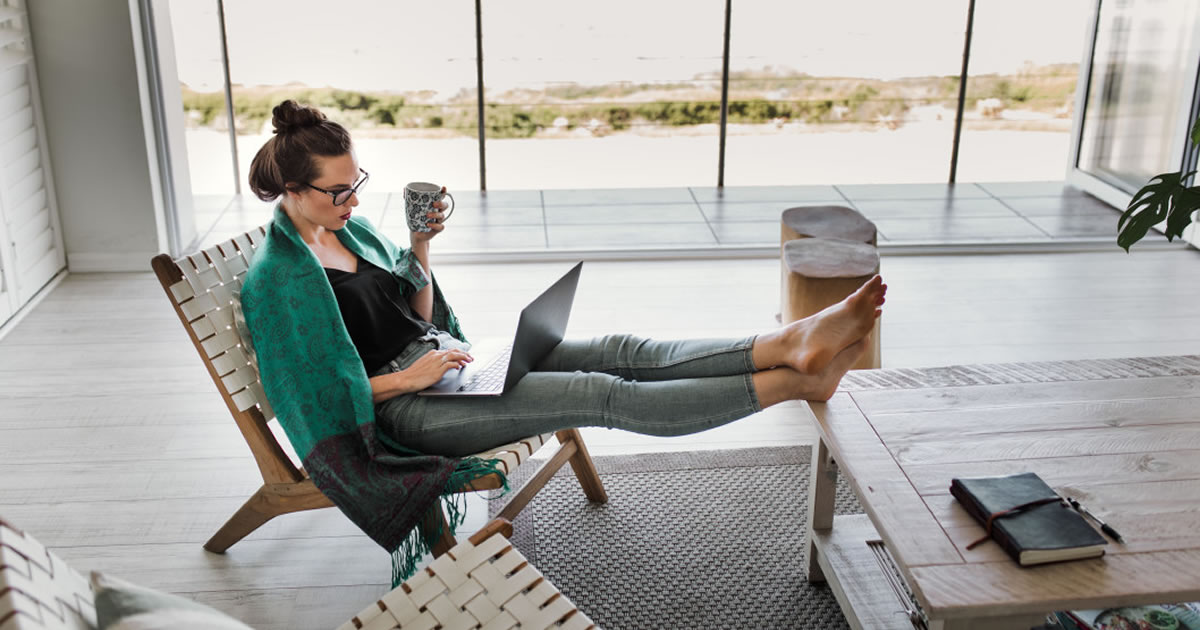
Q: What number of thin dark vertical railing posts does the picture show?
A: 4